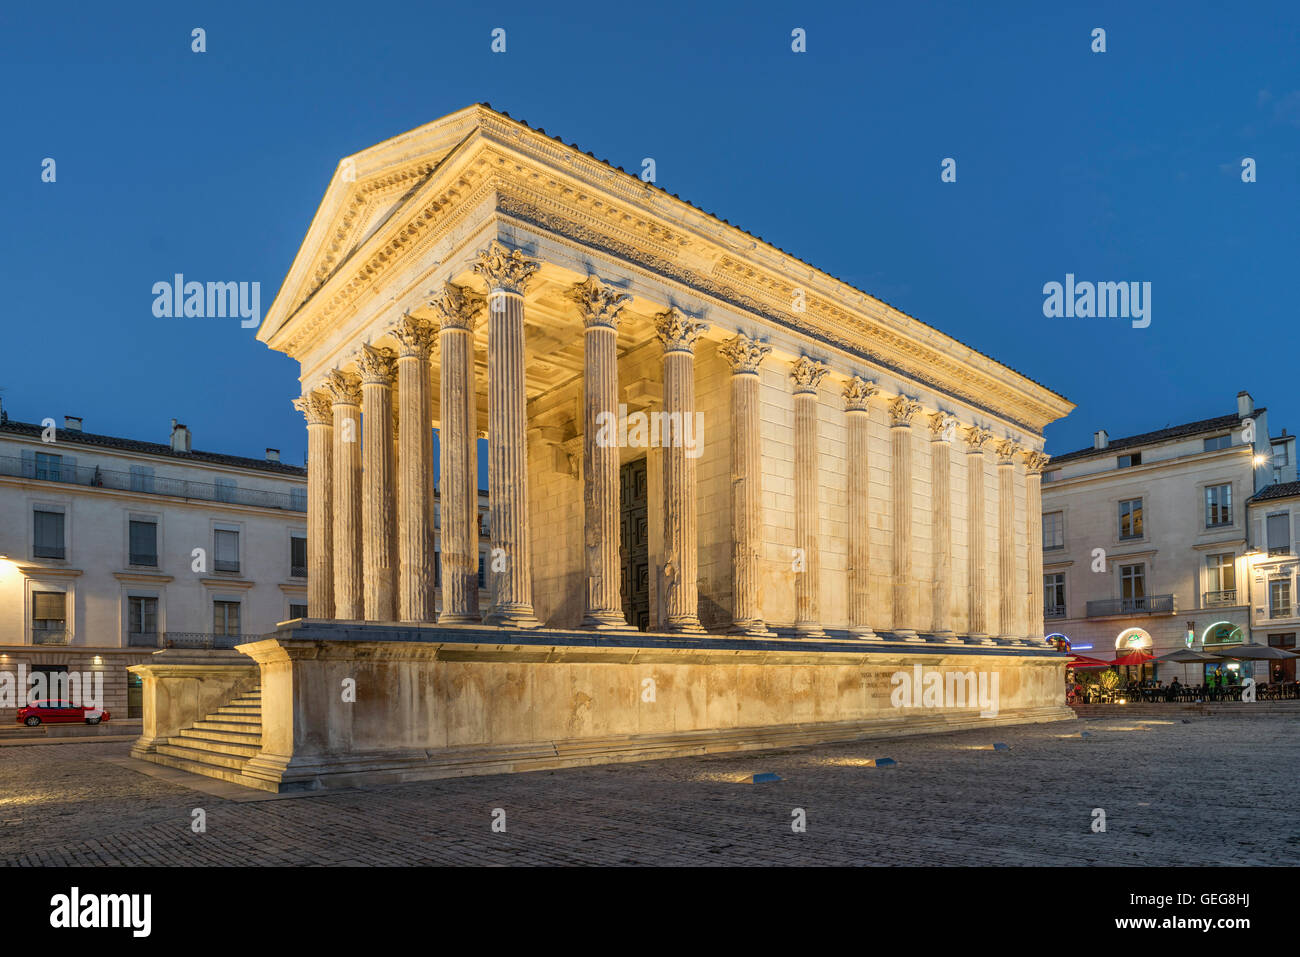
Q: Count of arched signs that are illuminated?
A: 3